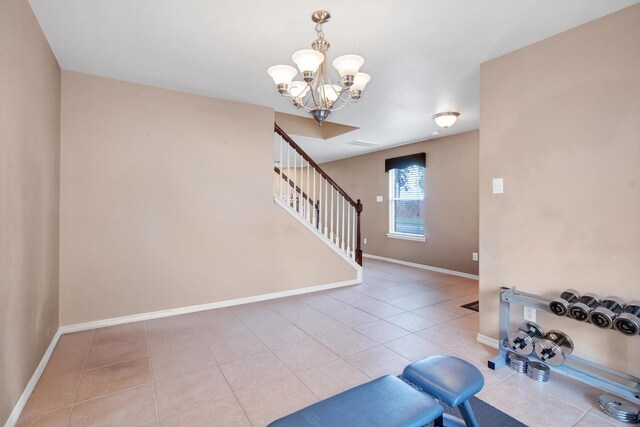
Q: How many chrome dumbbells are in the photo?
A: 6